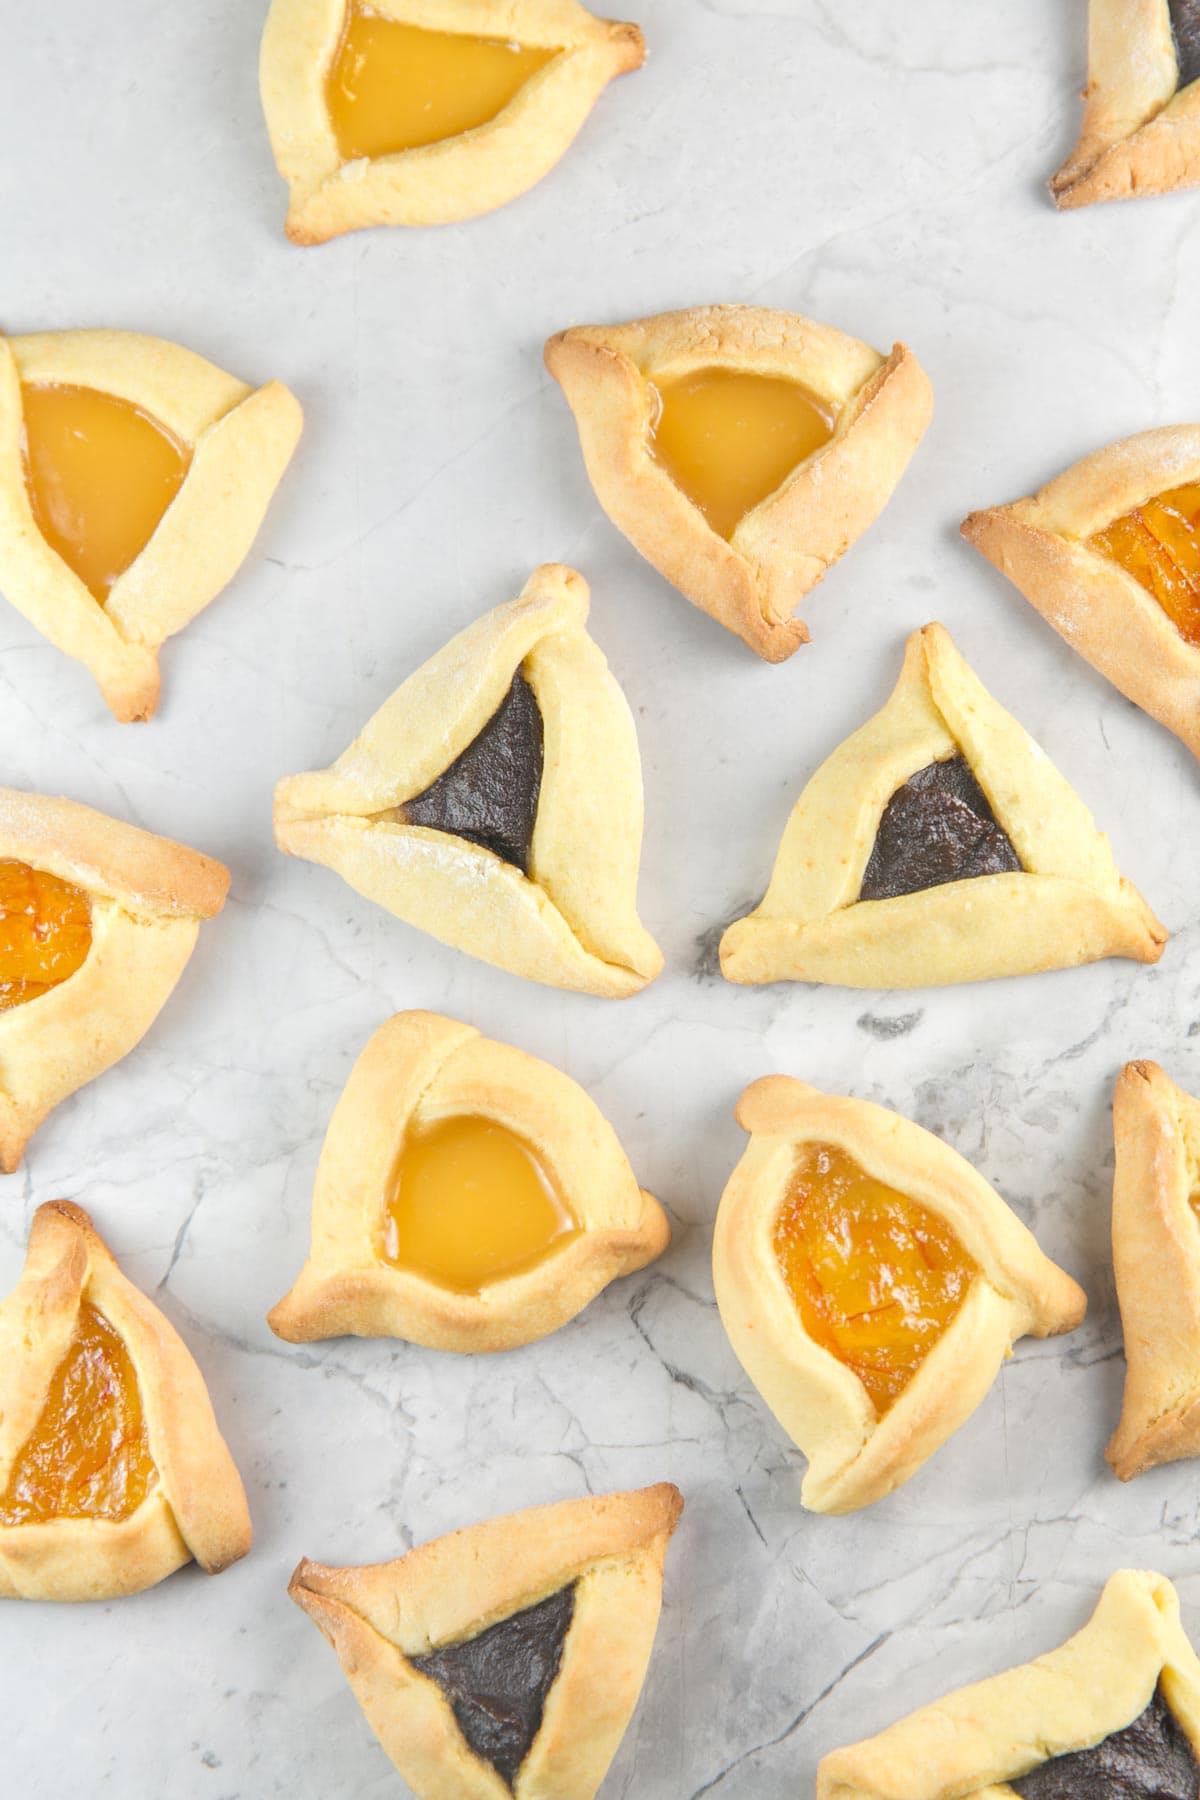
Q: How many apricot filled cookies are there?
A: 4